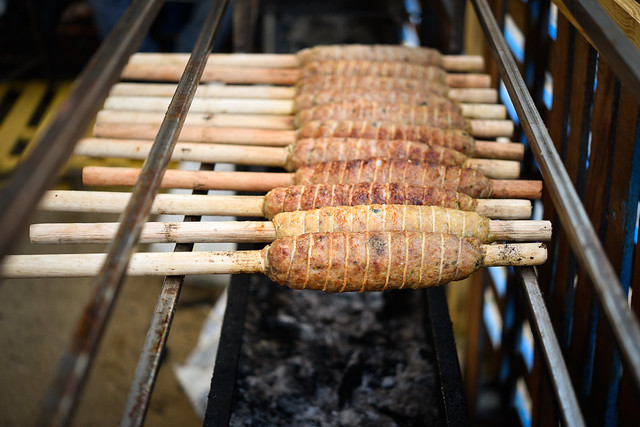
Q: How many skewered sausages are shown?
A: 11